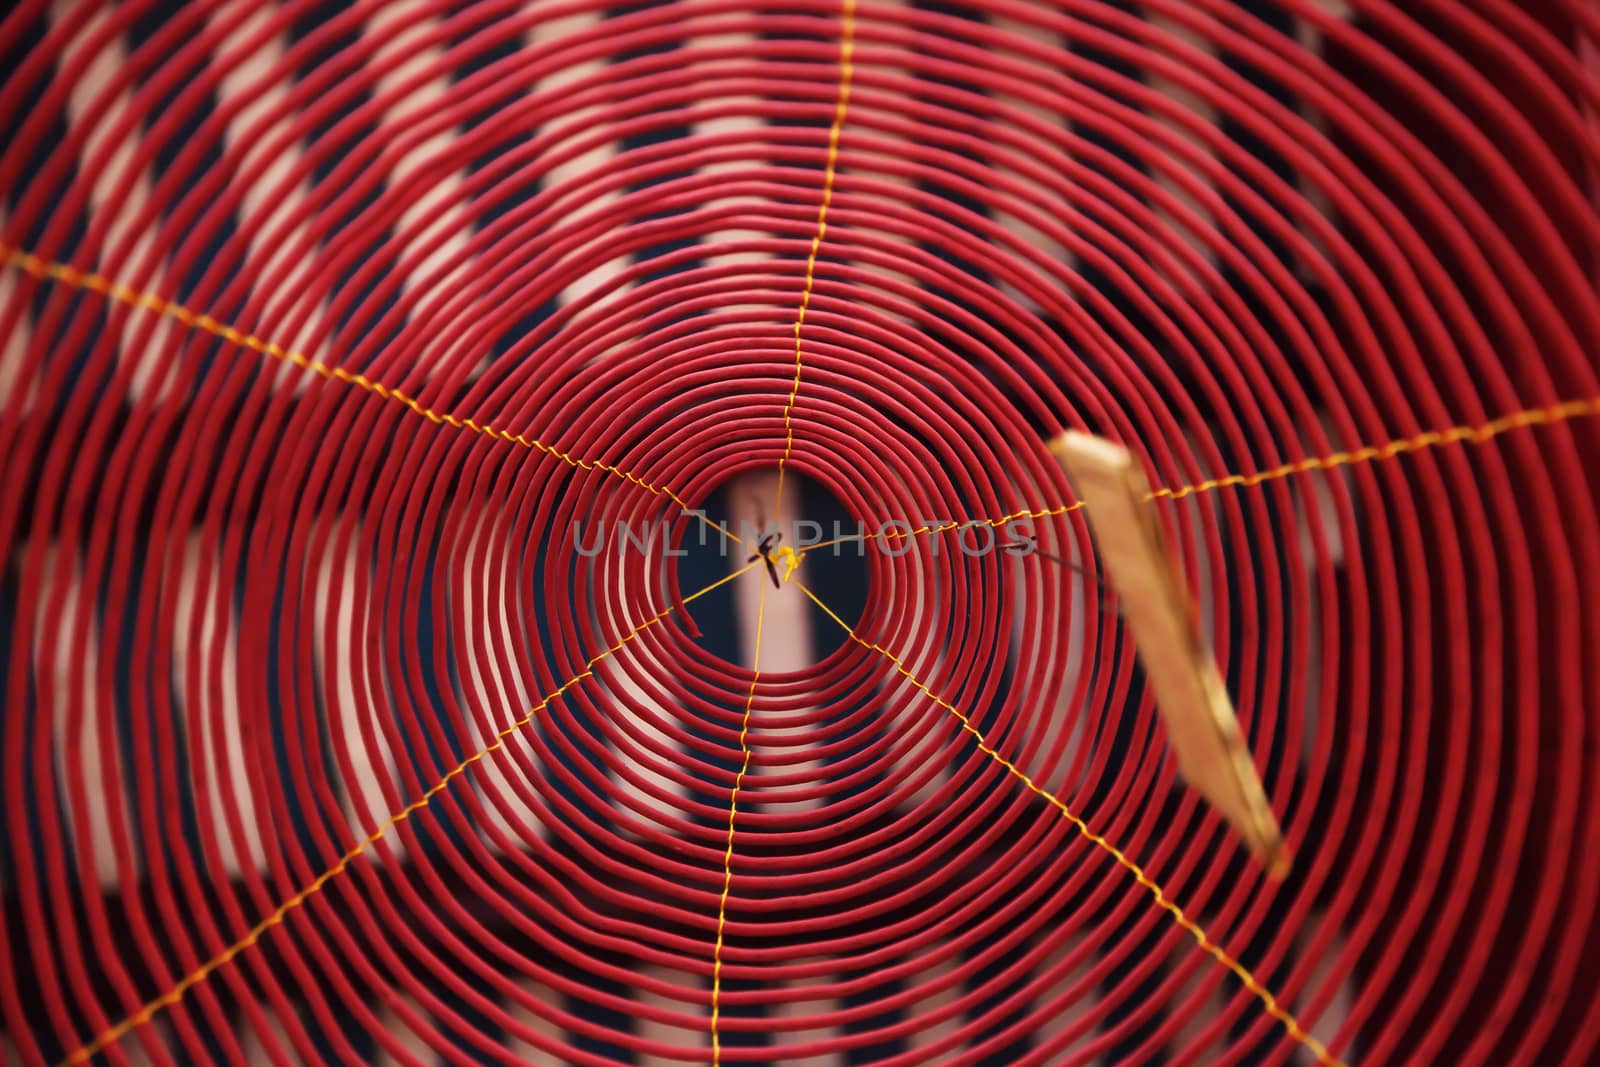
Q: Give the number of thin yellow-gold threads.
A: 6